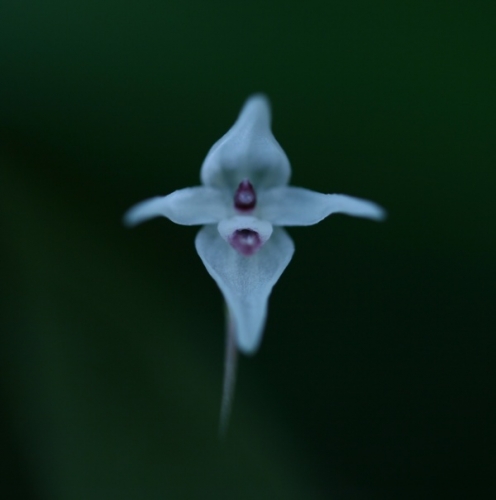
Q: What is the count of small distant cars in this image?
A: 0